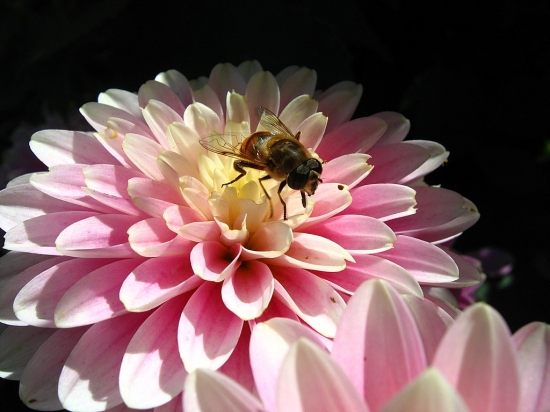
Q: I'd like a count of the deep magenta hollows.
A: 2